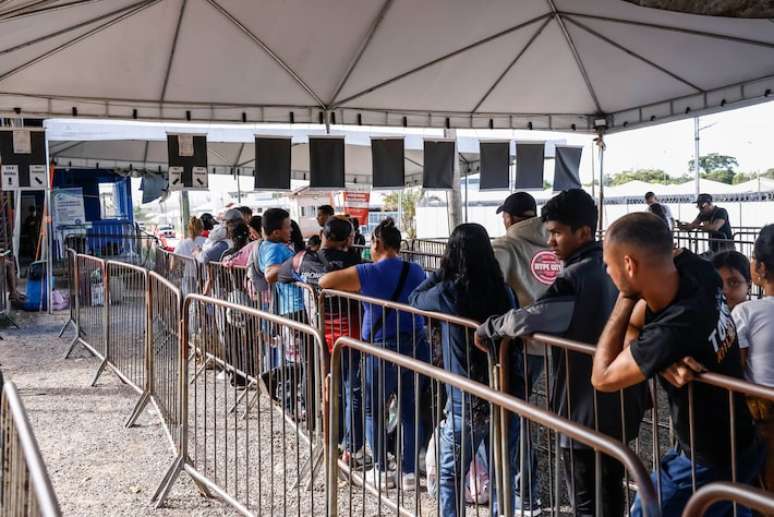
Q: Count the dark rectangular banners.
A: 9